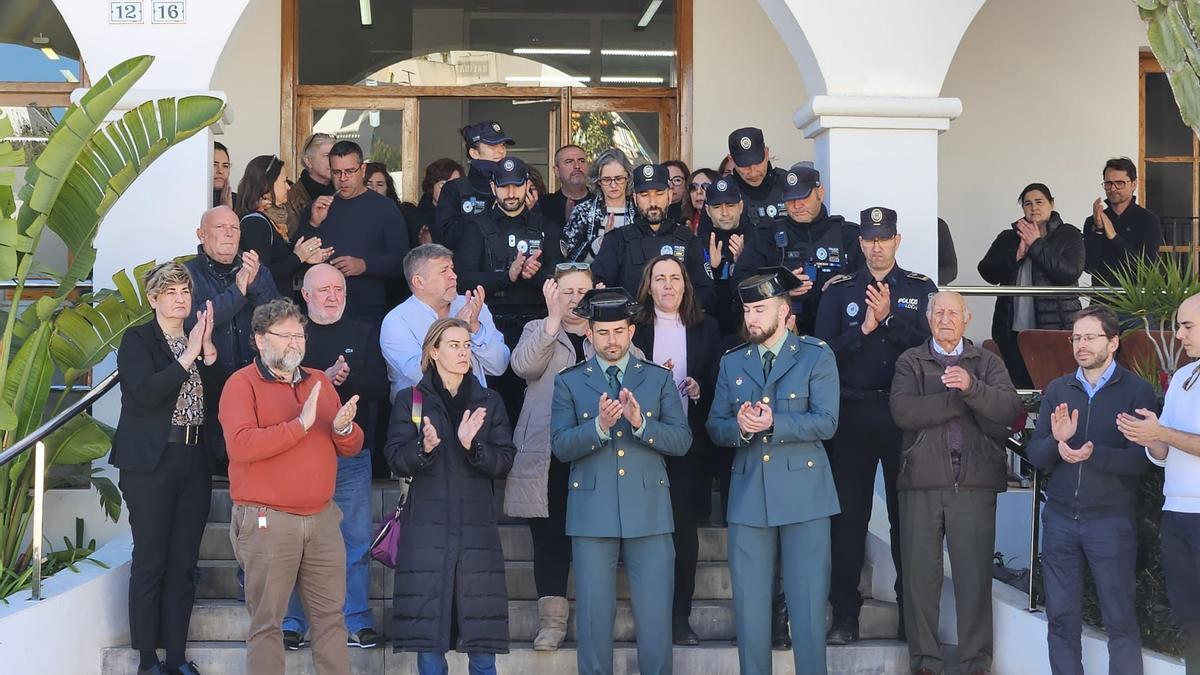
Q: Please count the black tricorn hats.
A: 2